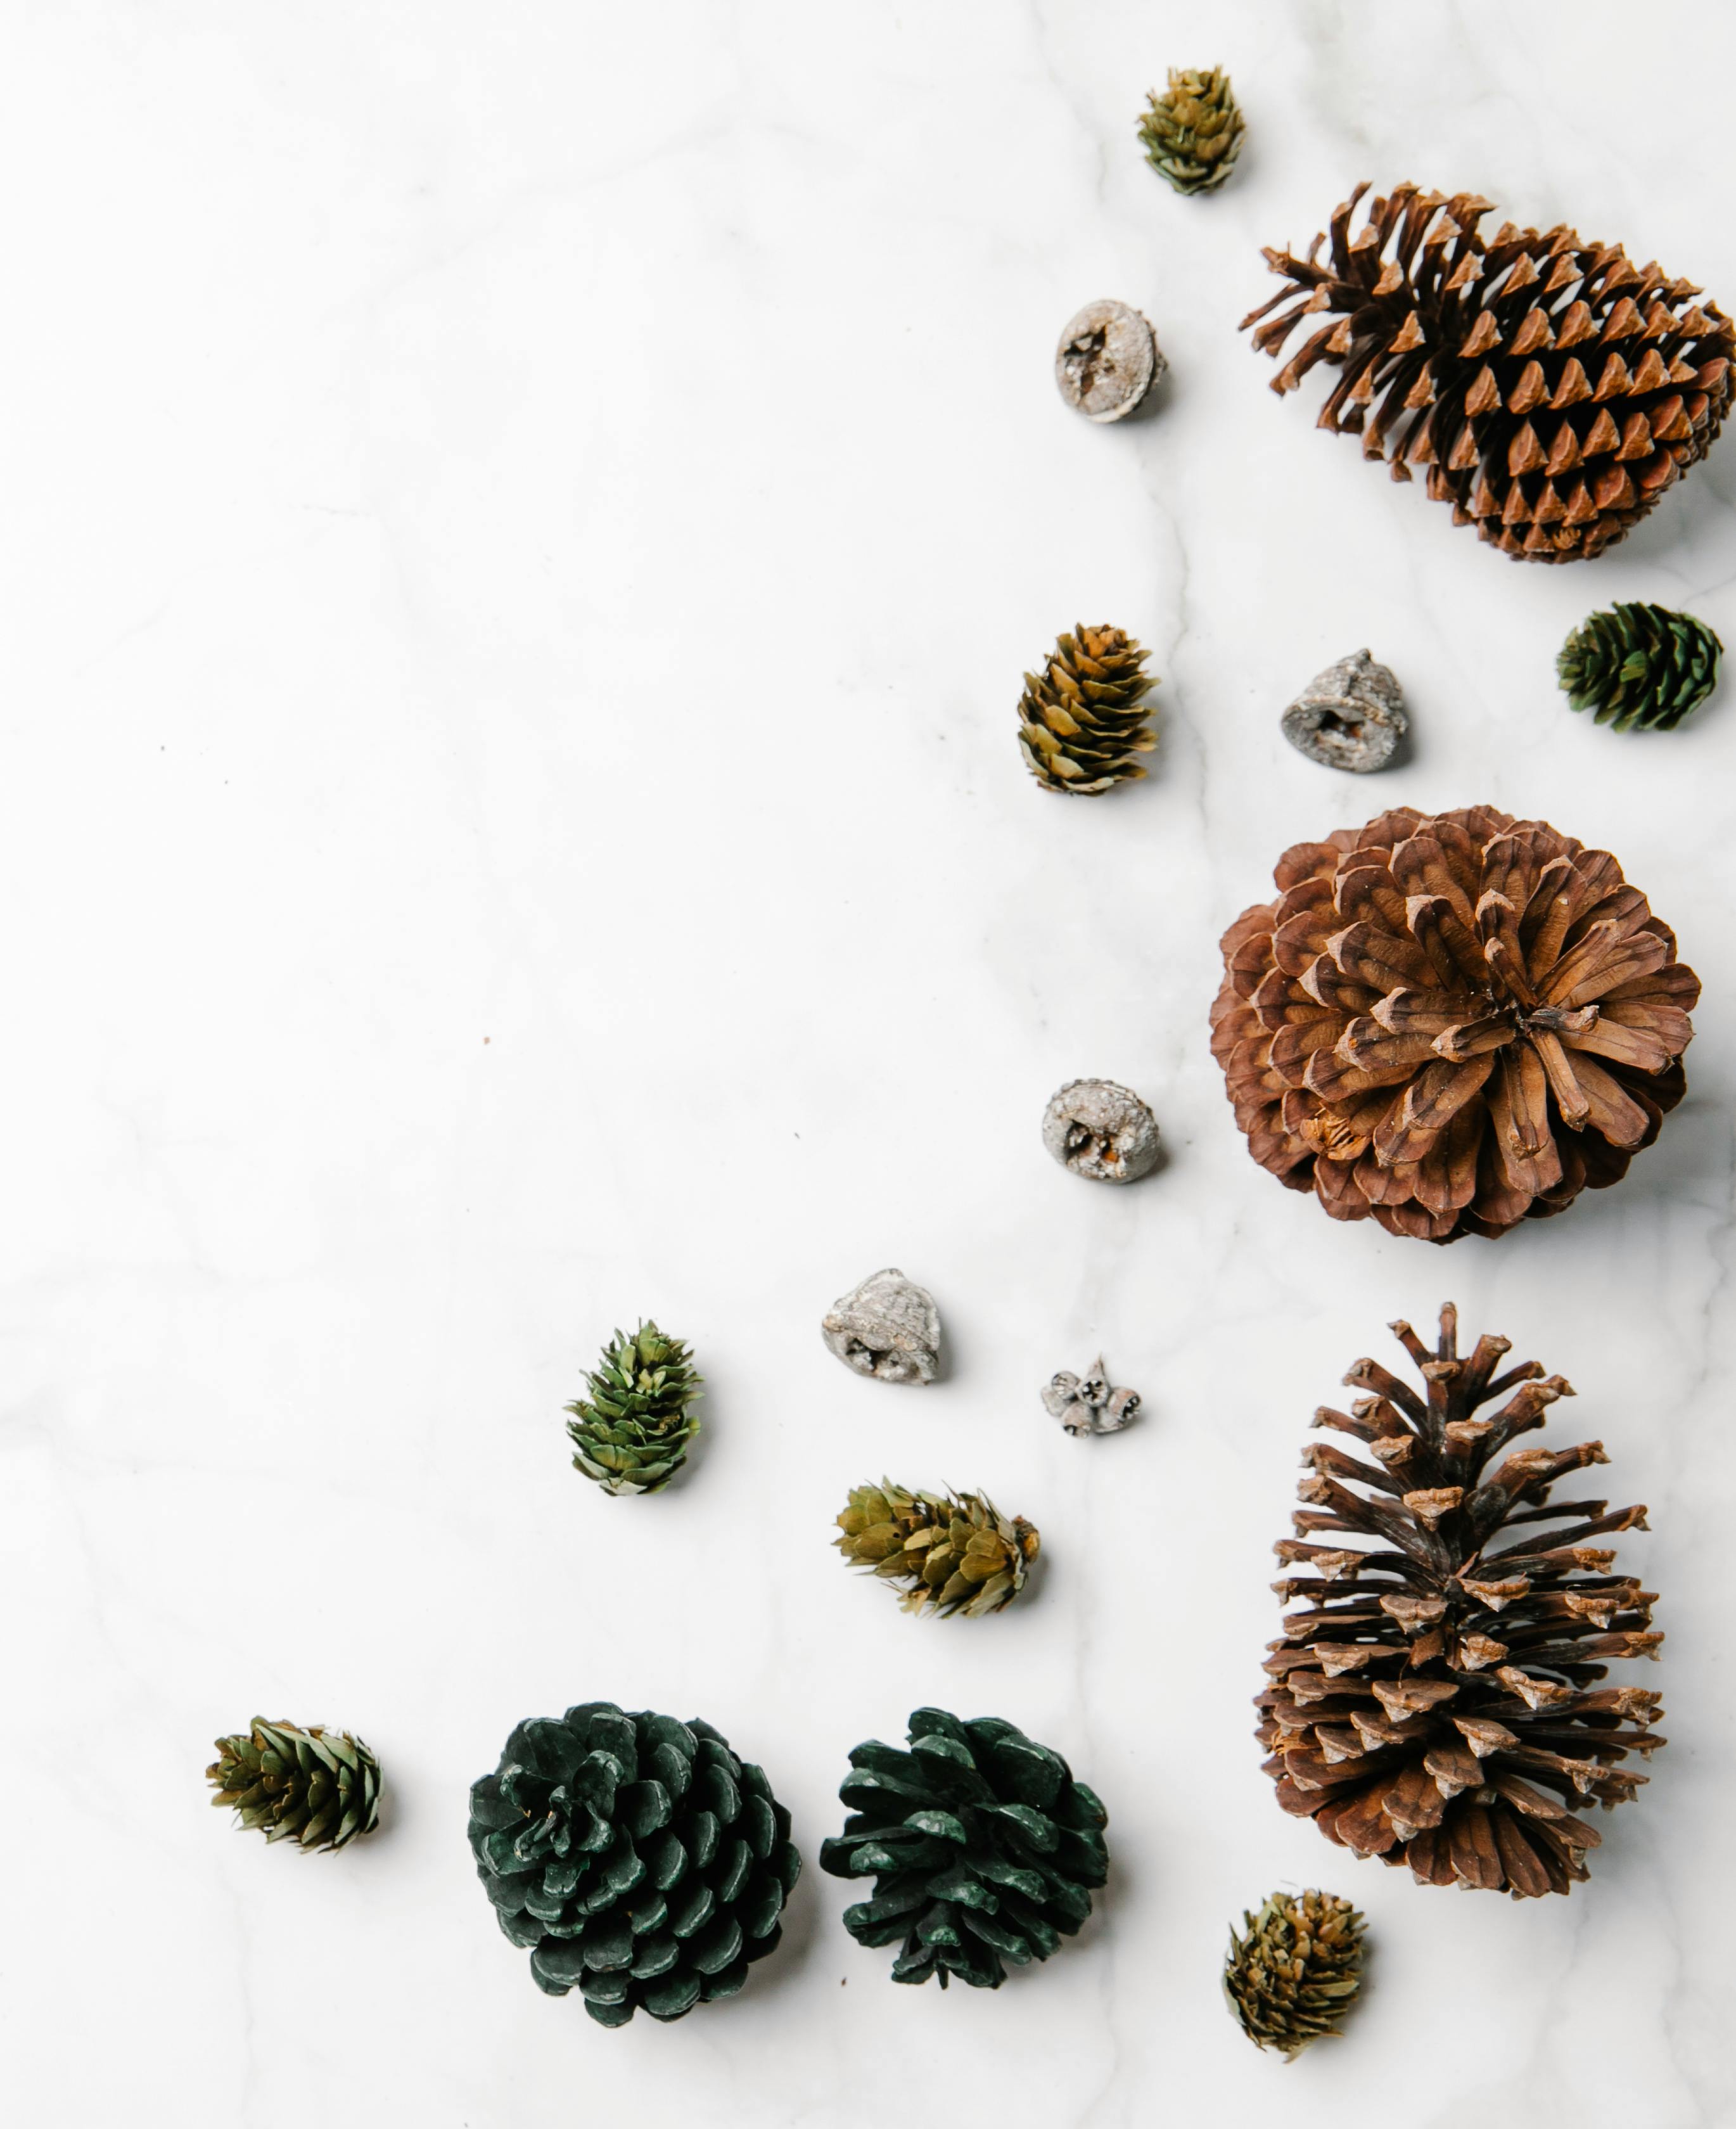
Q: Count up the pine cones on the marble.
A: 12